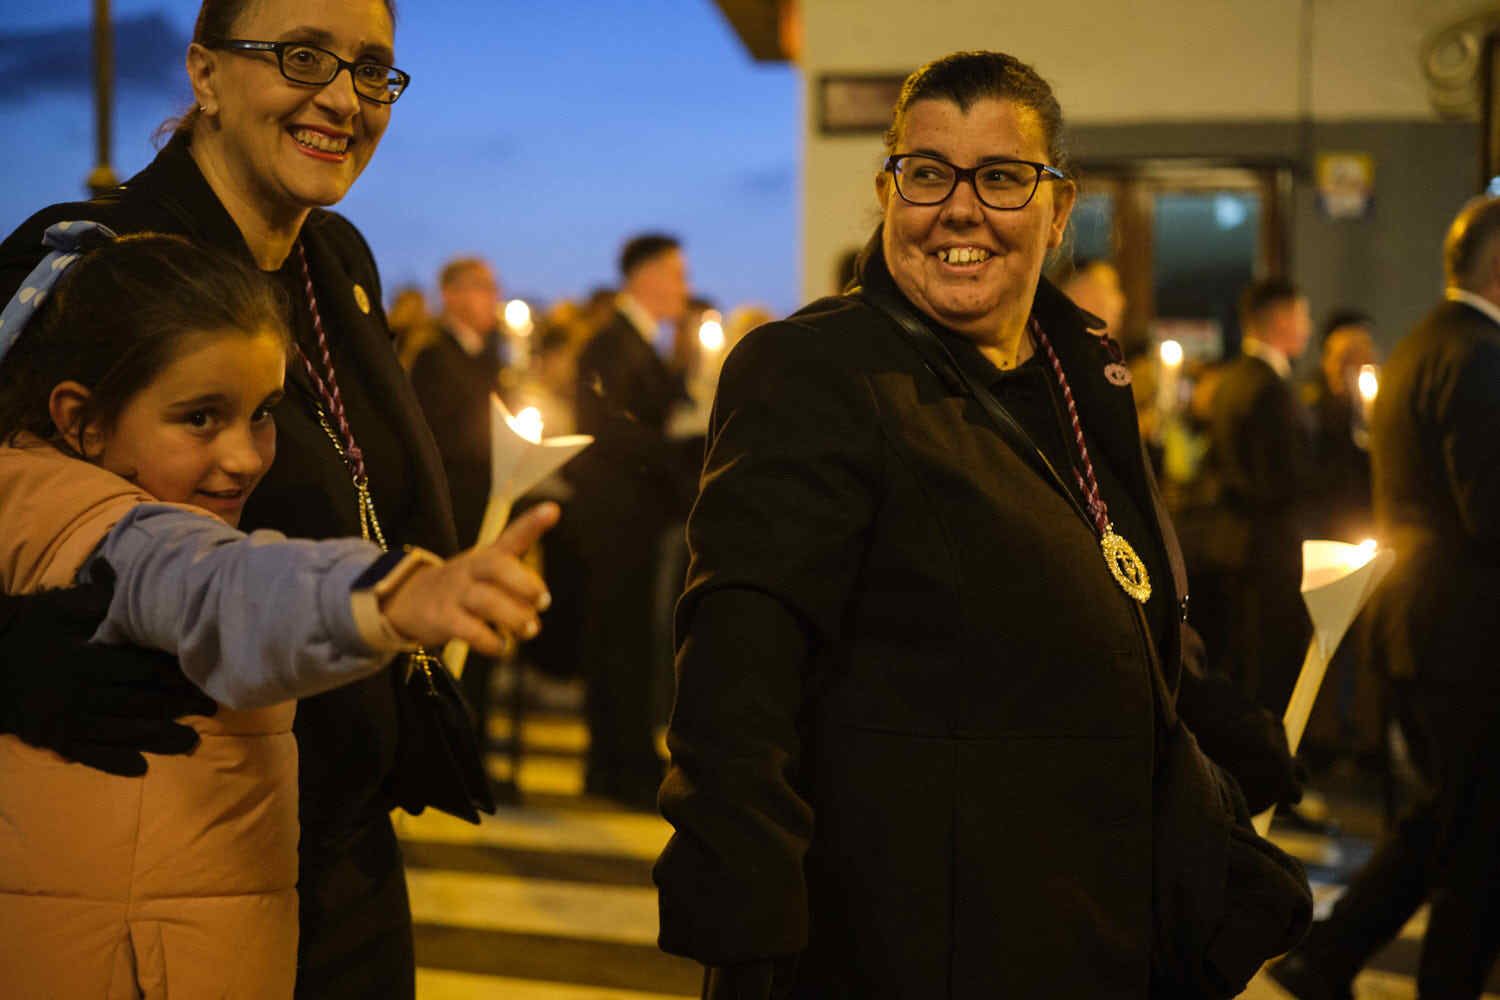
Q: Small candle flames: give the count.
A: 6